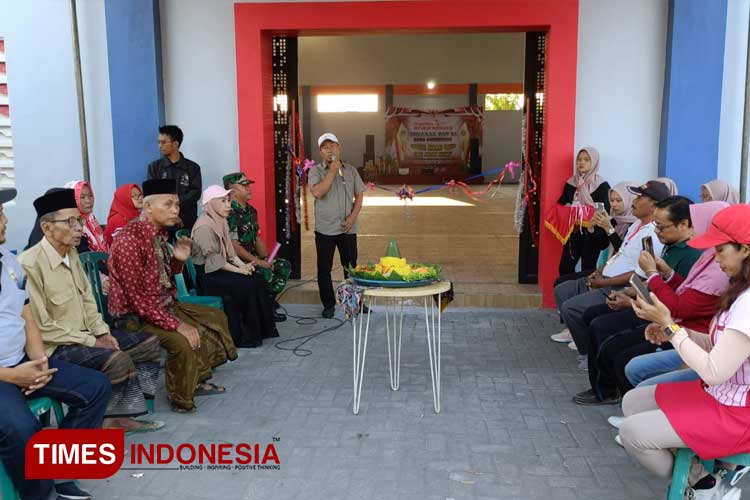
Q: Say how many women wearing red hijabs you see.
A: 2